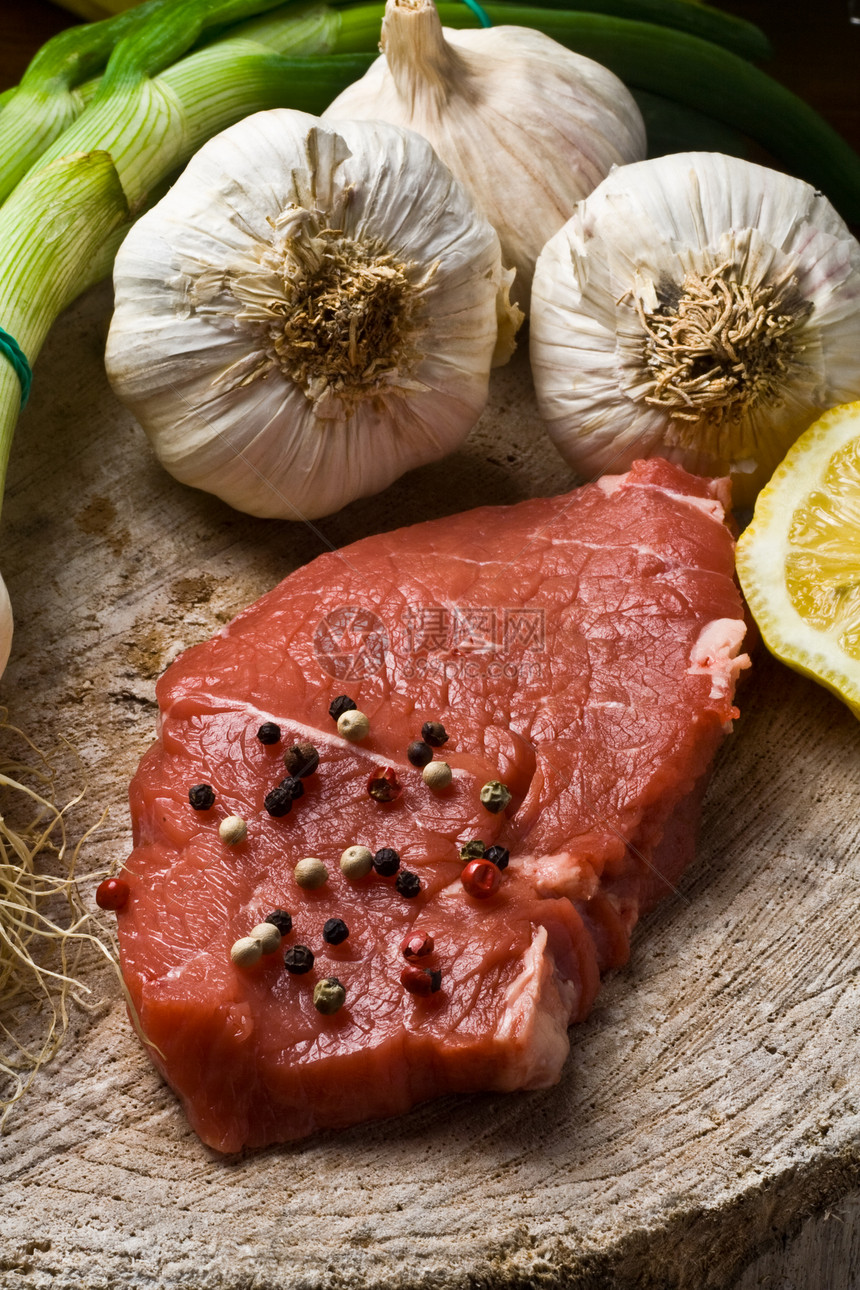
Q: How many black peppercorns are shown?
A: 14